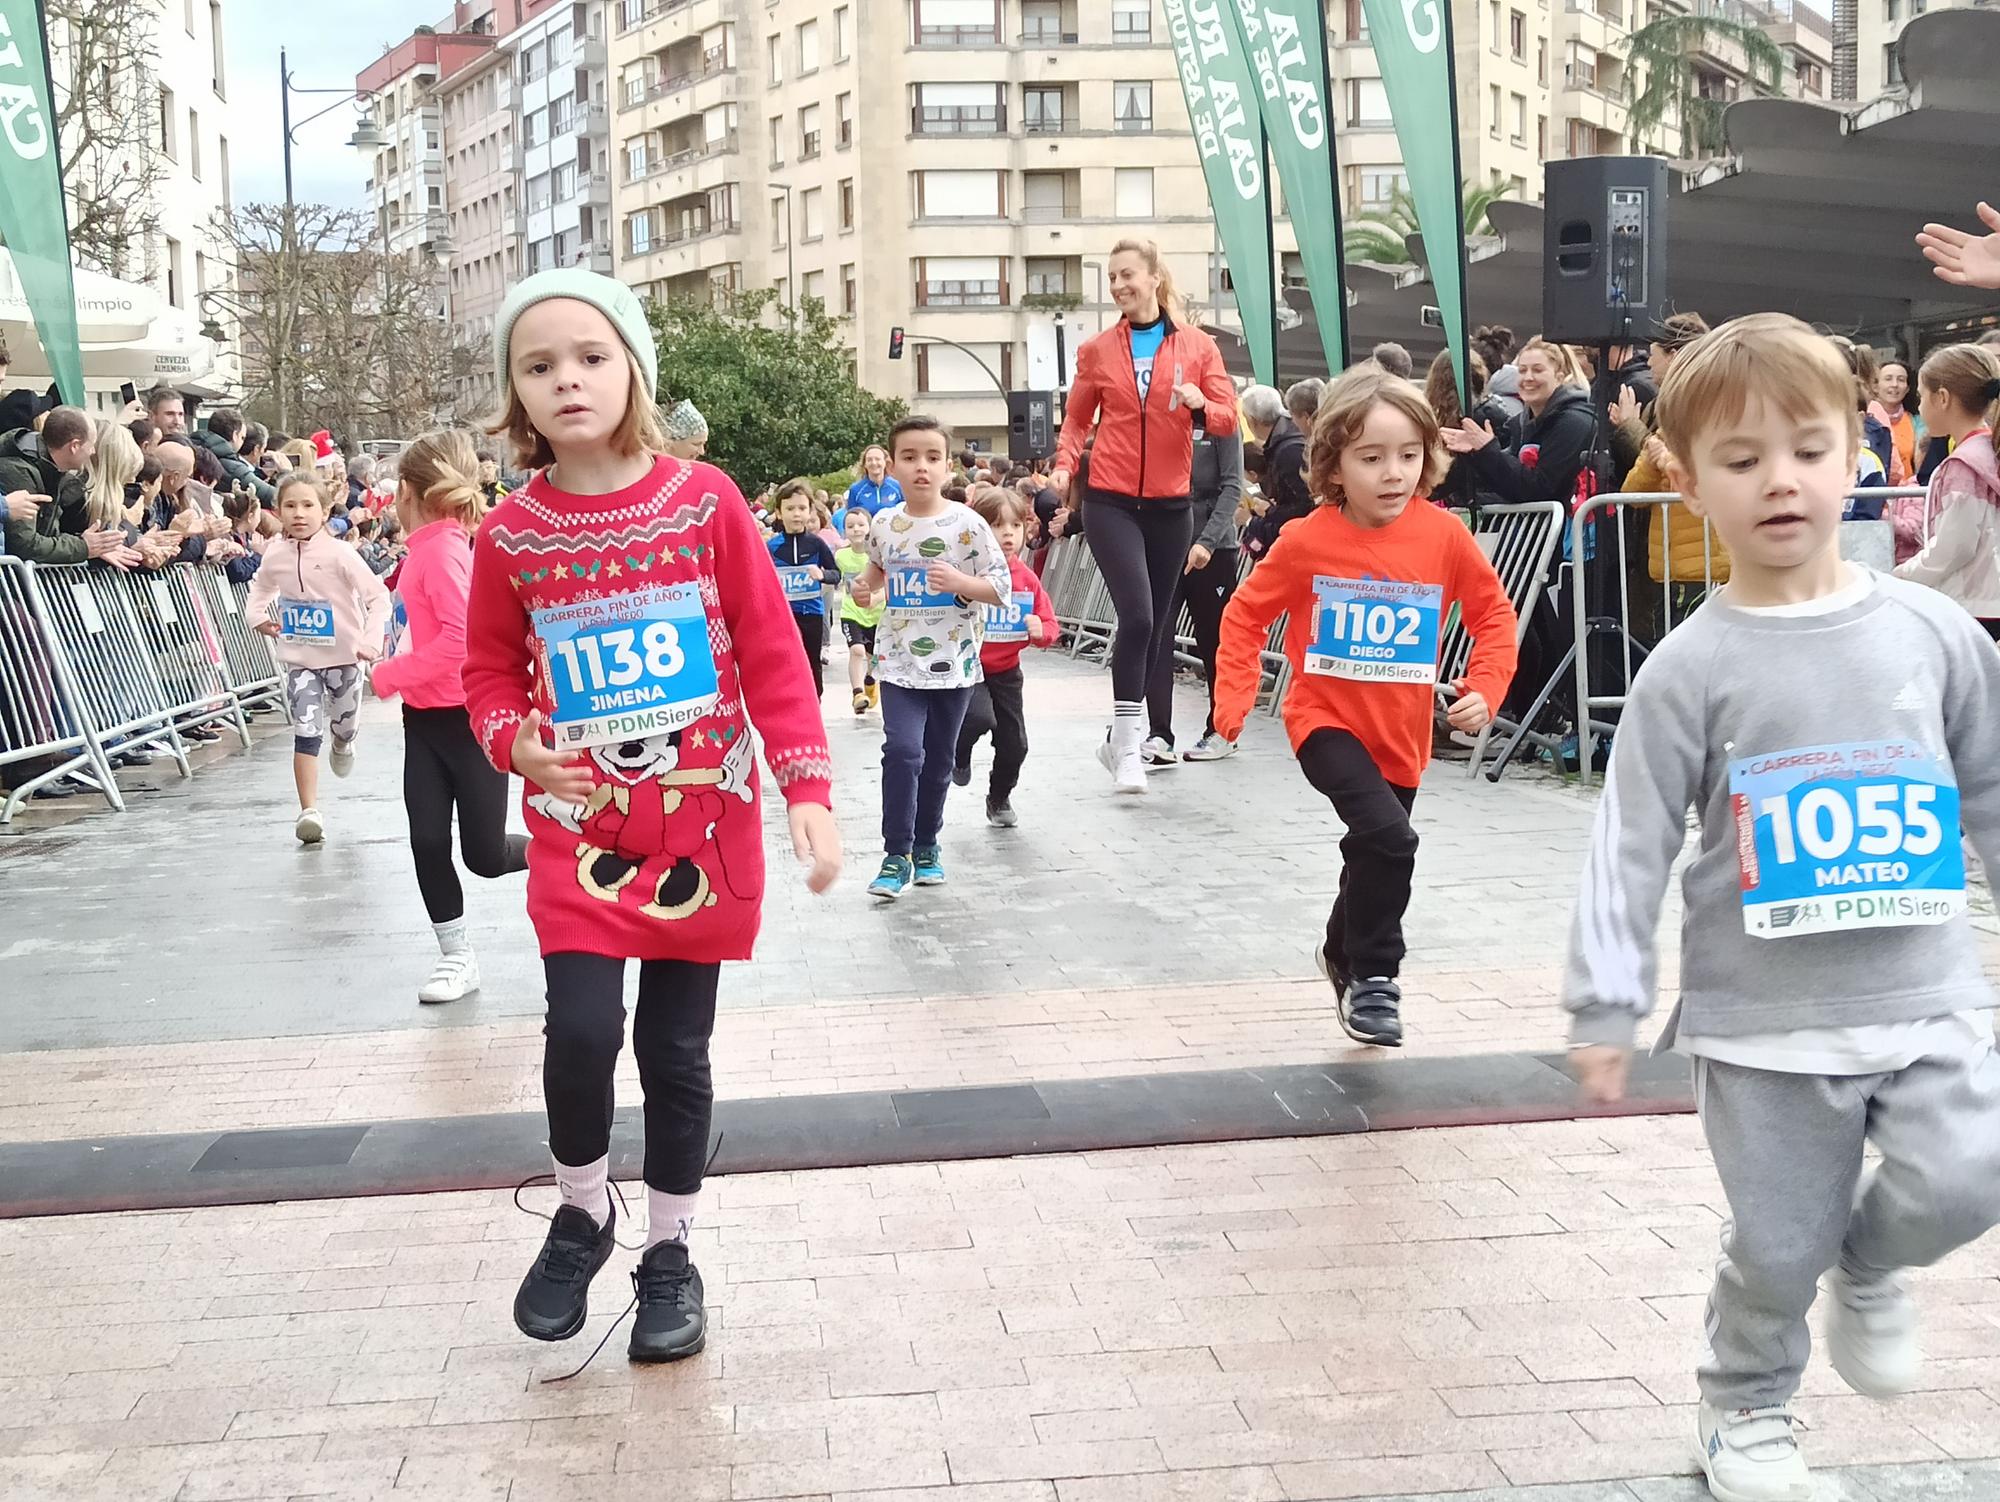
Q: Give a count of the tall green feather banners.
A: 4